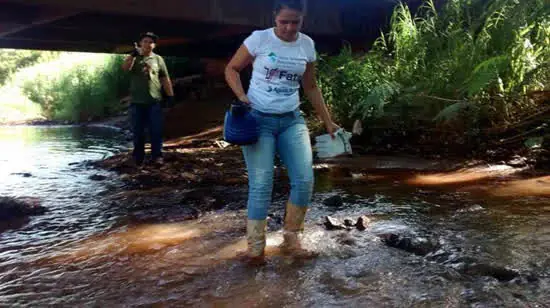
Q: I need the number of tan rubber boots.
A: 2